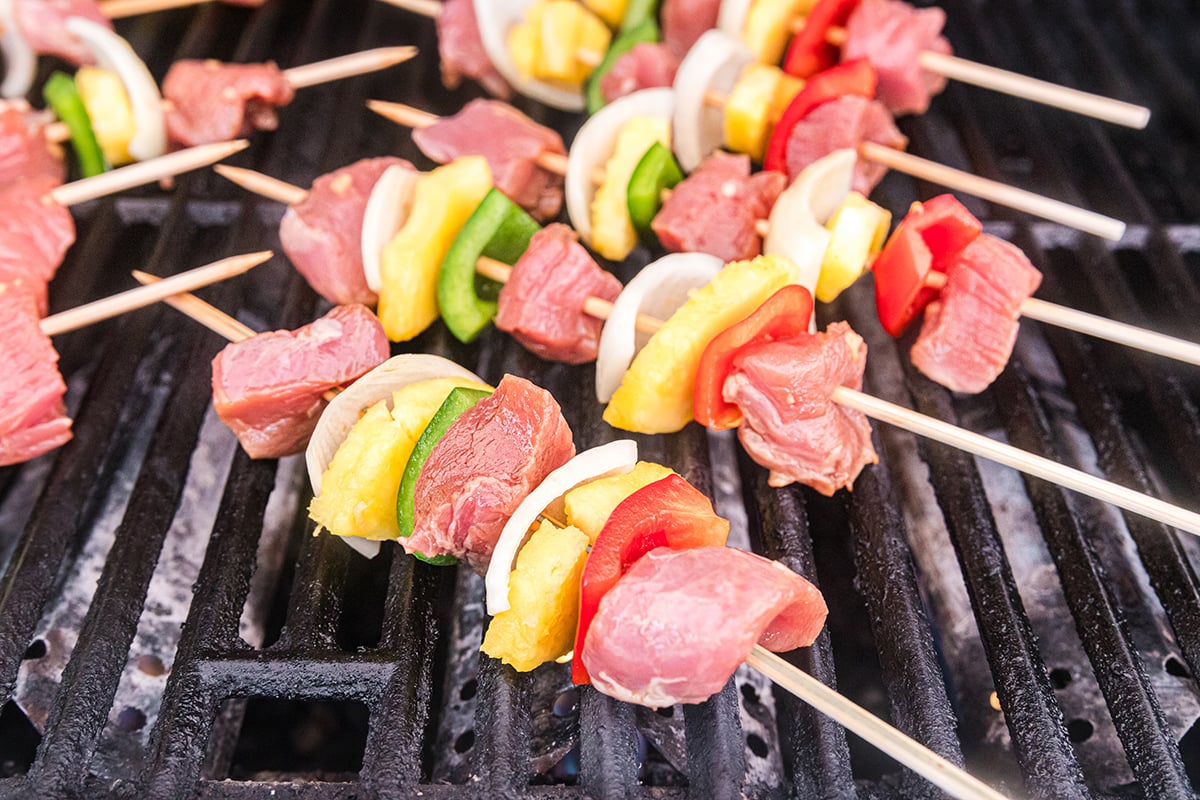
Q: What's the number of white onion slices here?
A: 11